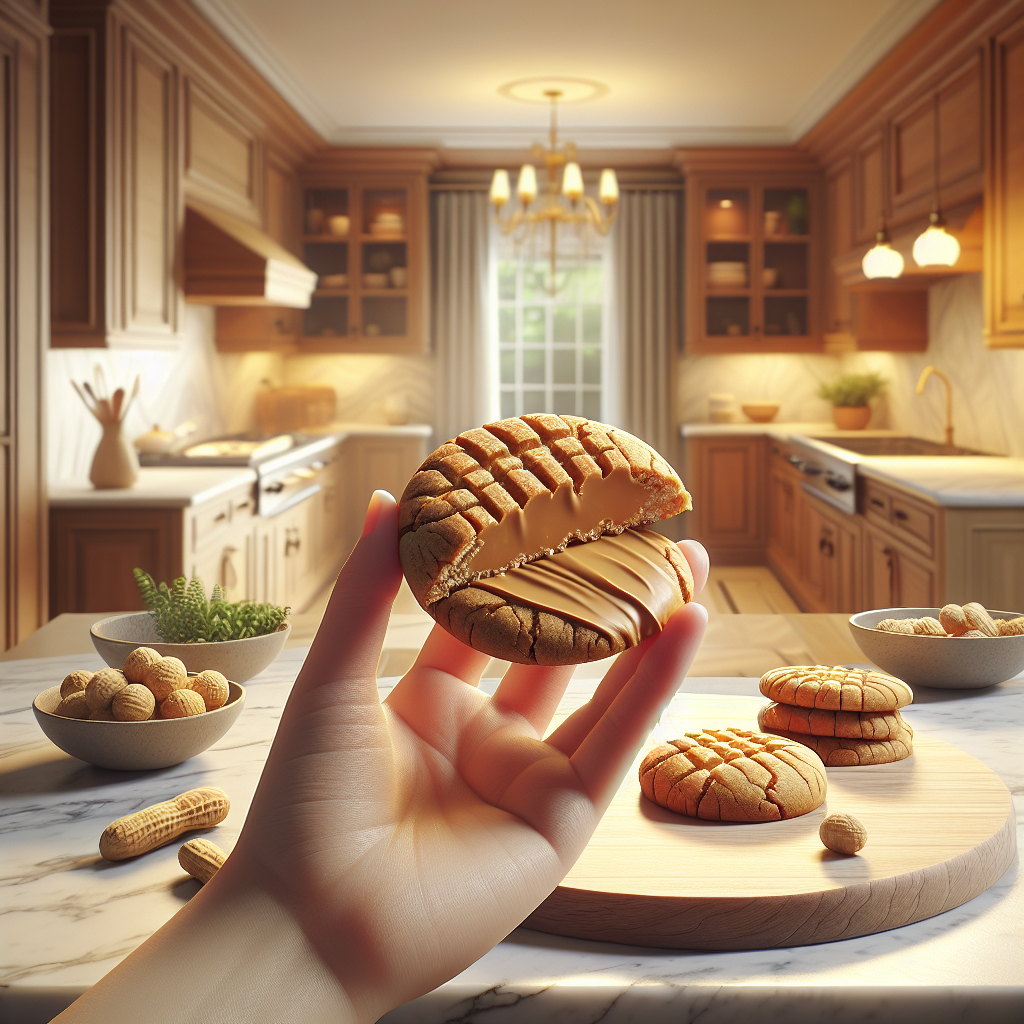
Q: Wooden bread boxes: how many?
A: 1